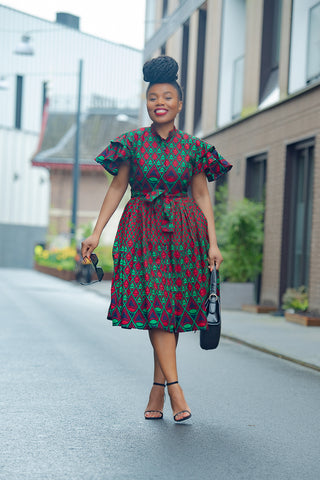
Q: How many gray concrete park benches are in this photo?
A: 0